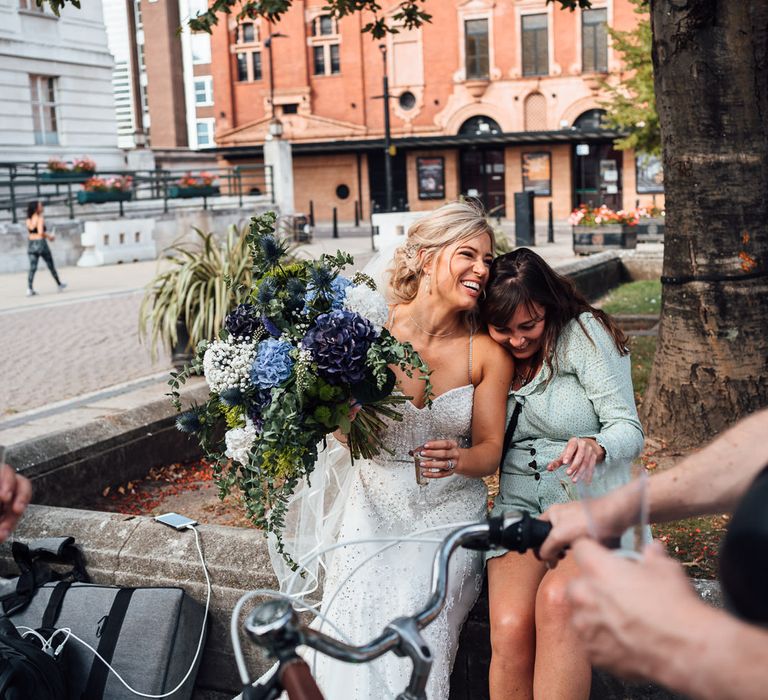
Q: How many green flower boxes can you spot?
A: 3